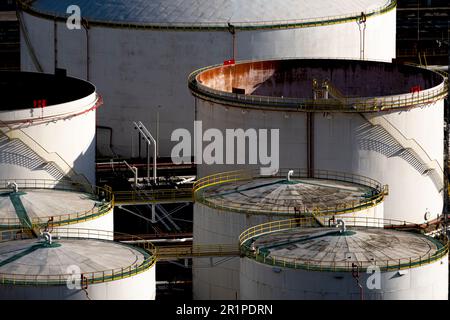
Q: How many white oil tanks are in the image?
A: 7